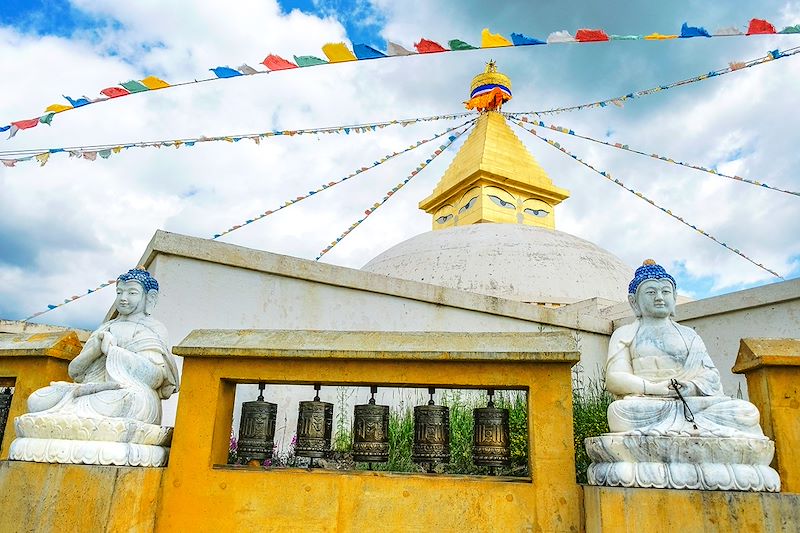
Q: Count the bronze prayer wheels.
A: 5